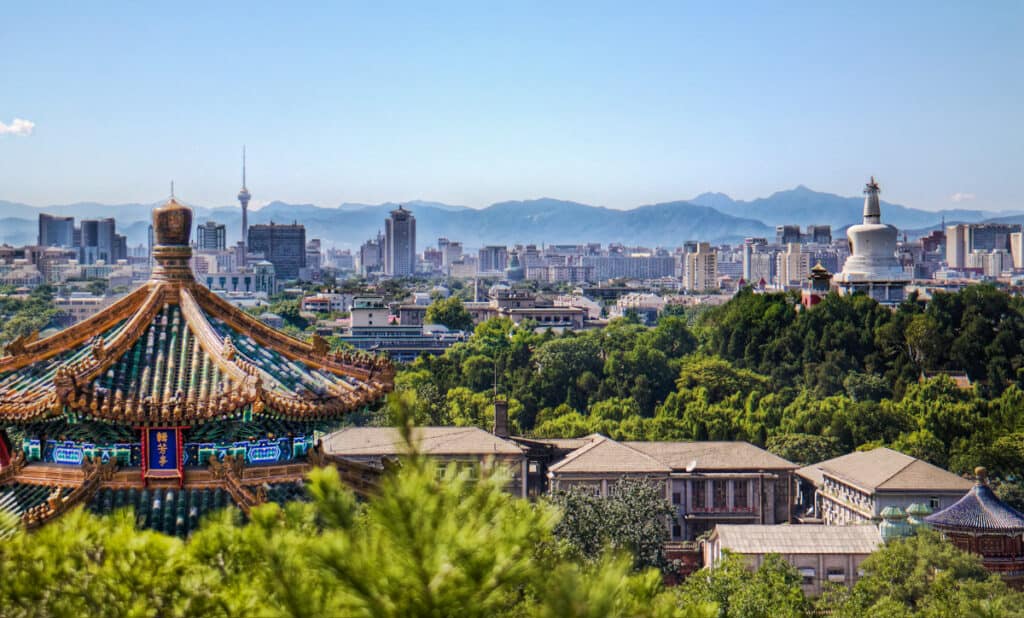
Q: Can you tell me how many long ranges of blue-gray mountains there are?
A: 1